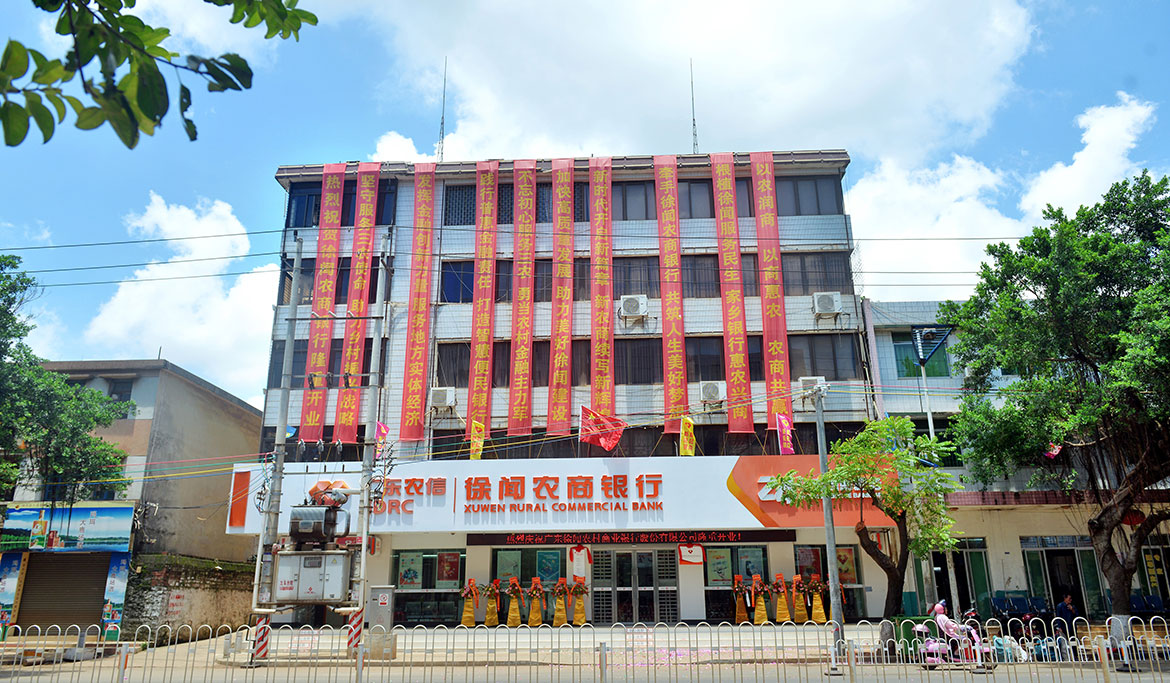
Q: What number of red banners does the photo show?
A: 10